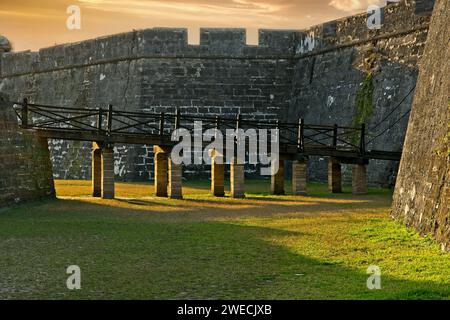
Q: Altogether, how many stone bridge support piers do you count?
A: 10